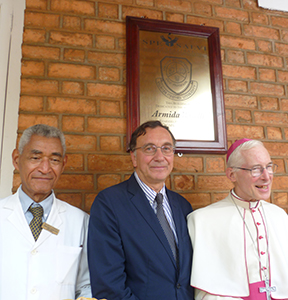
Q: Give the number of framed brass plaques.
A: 1